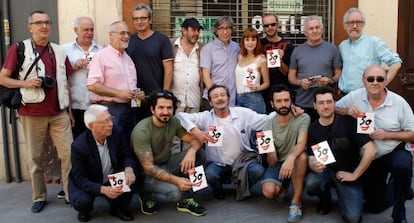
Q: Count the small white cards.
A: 9